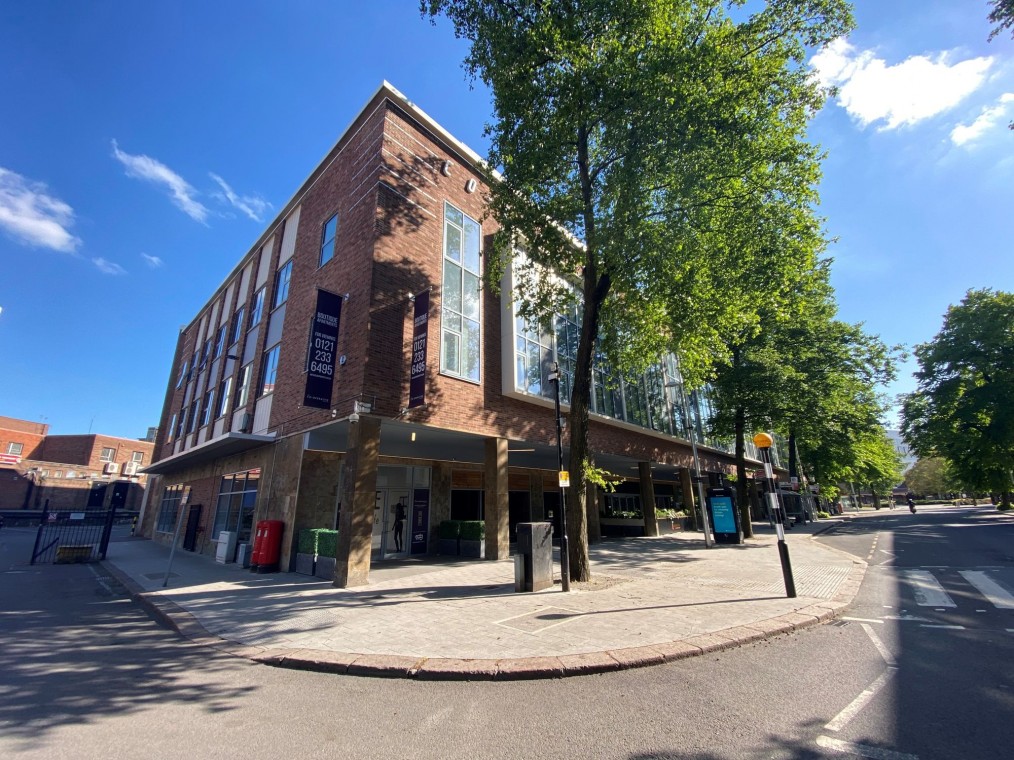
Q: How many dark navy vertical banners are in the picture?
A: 2